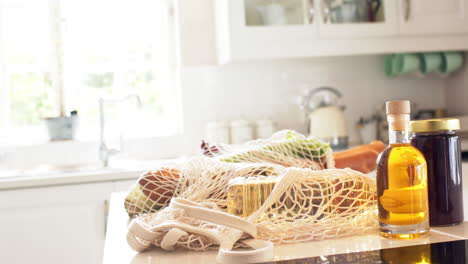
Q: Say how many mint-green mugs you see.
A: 3